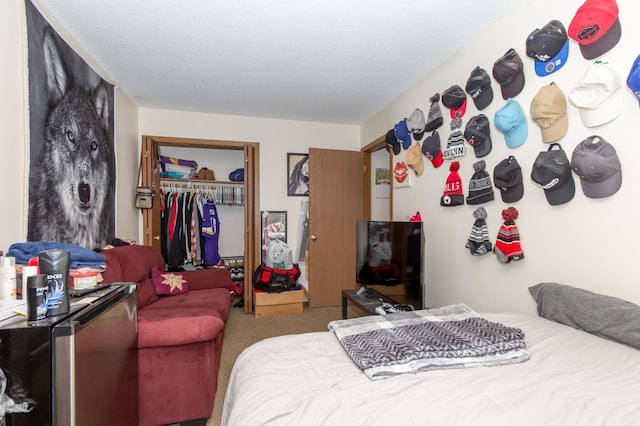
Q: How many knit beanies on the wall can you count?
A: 6